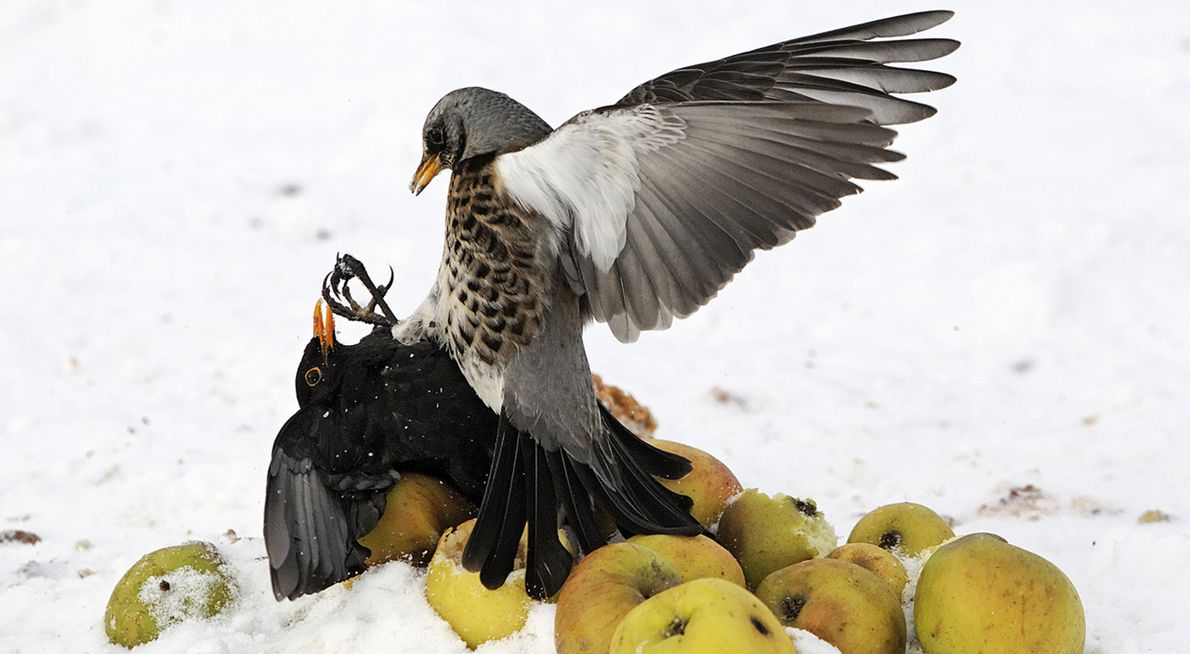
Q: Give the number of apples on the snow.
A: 12